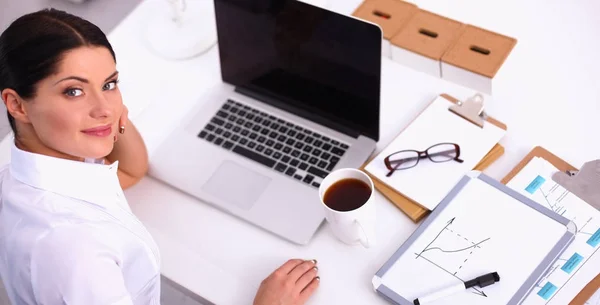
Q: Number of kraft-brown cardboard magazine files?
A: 3